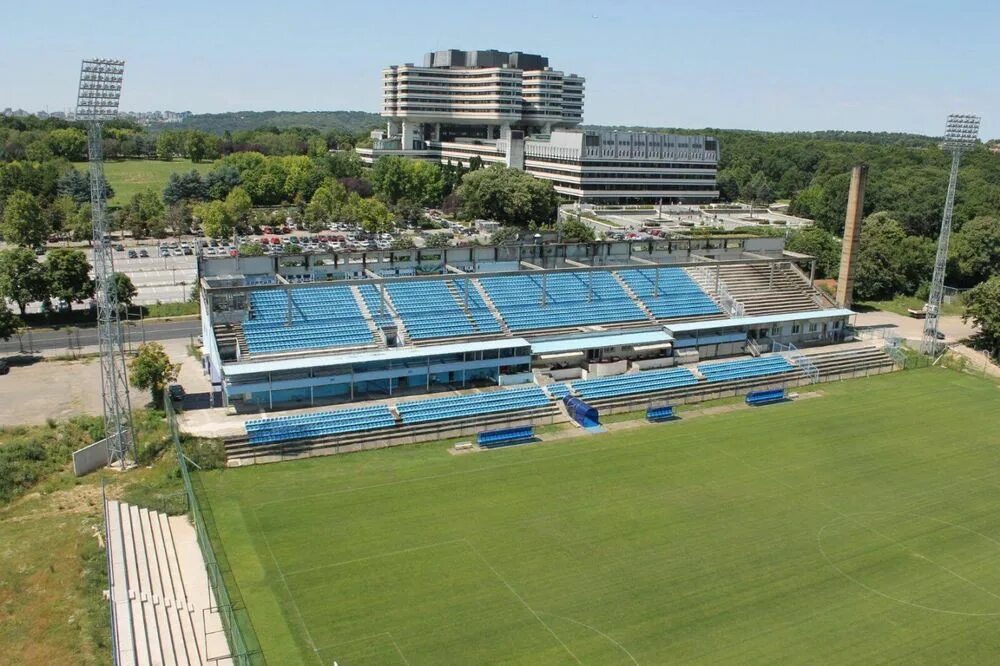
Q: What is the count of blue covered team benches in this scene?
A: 3